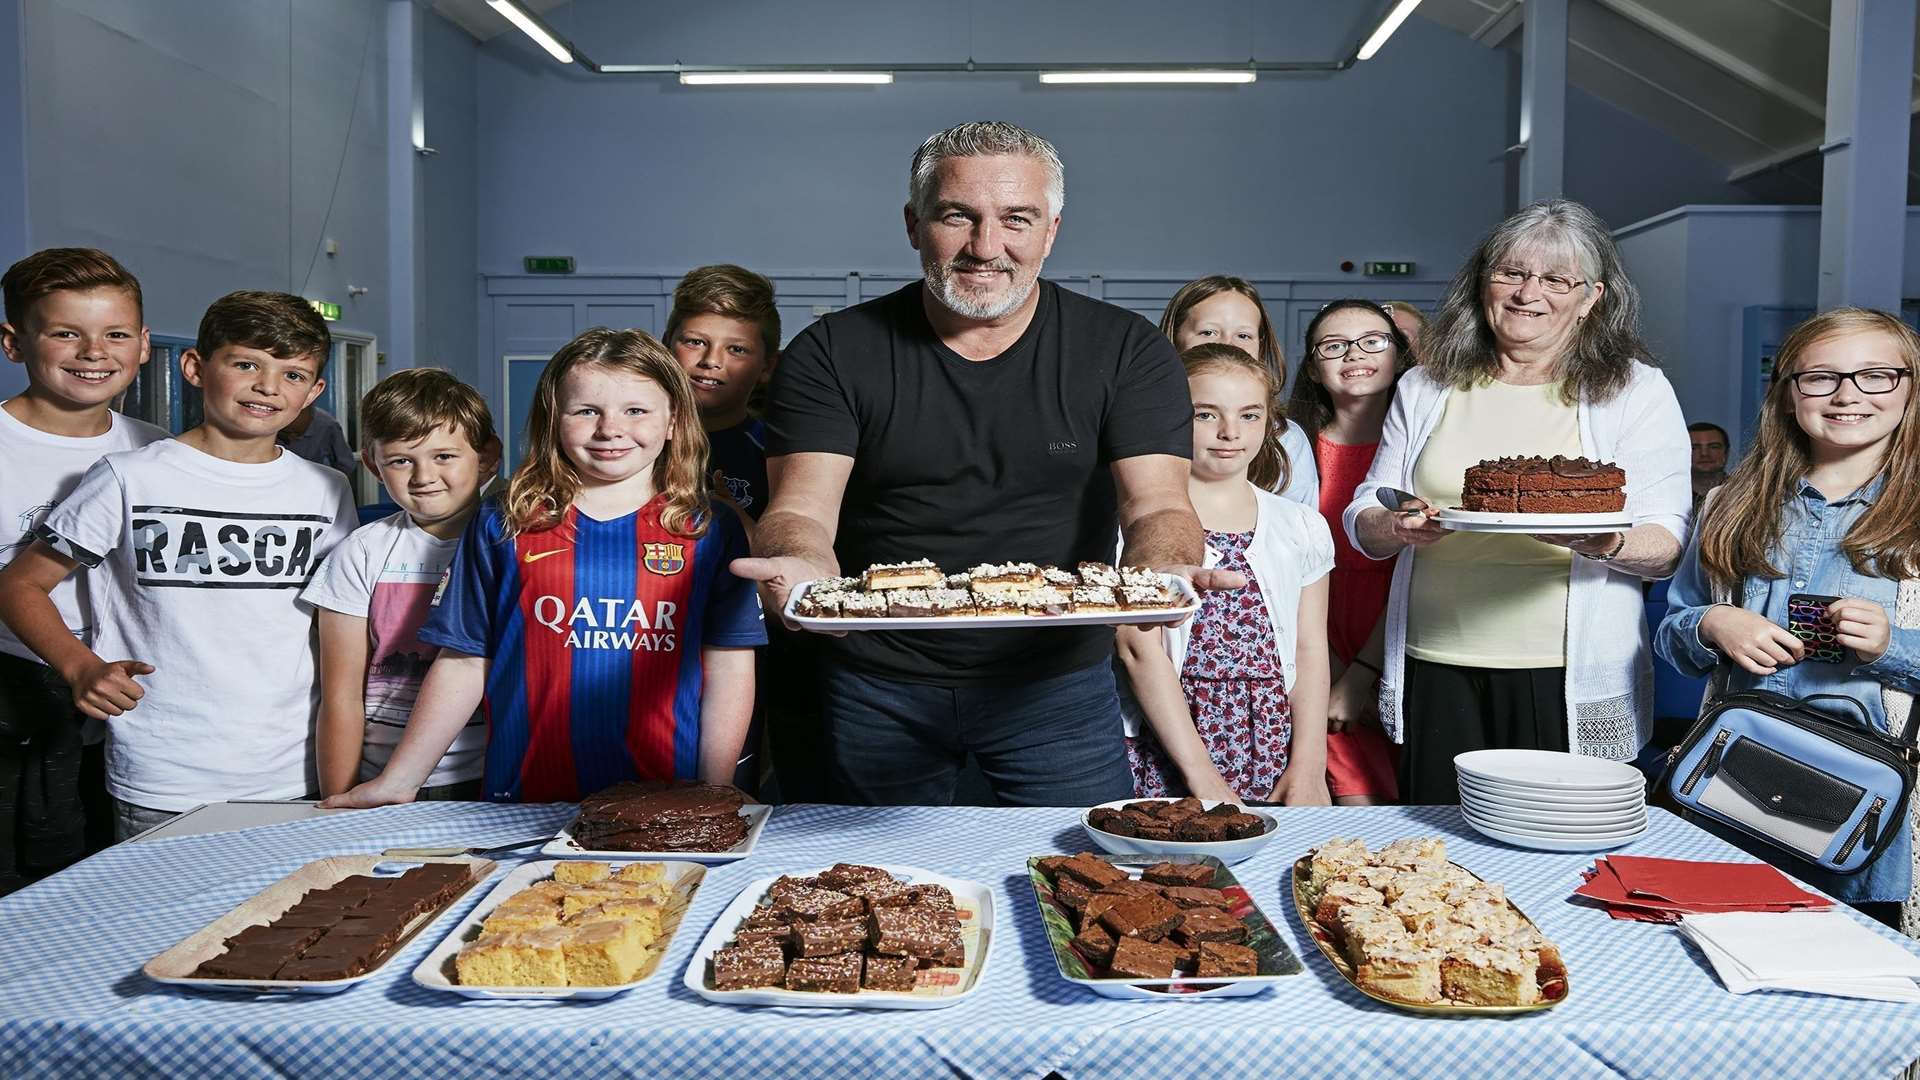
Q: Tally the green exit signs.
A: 3